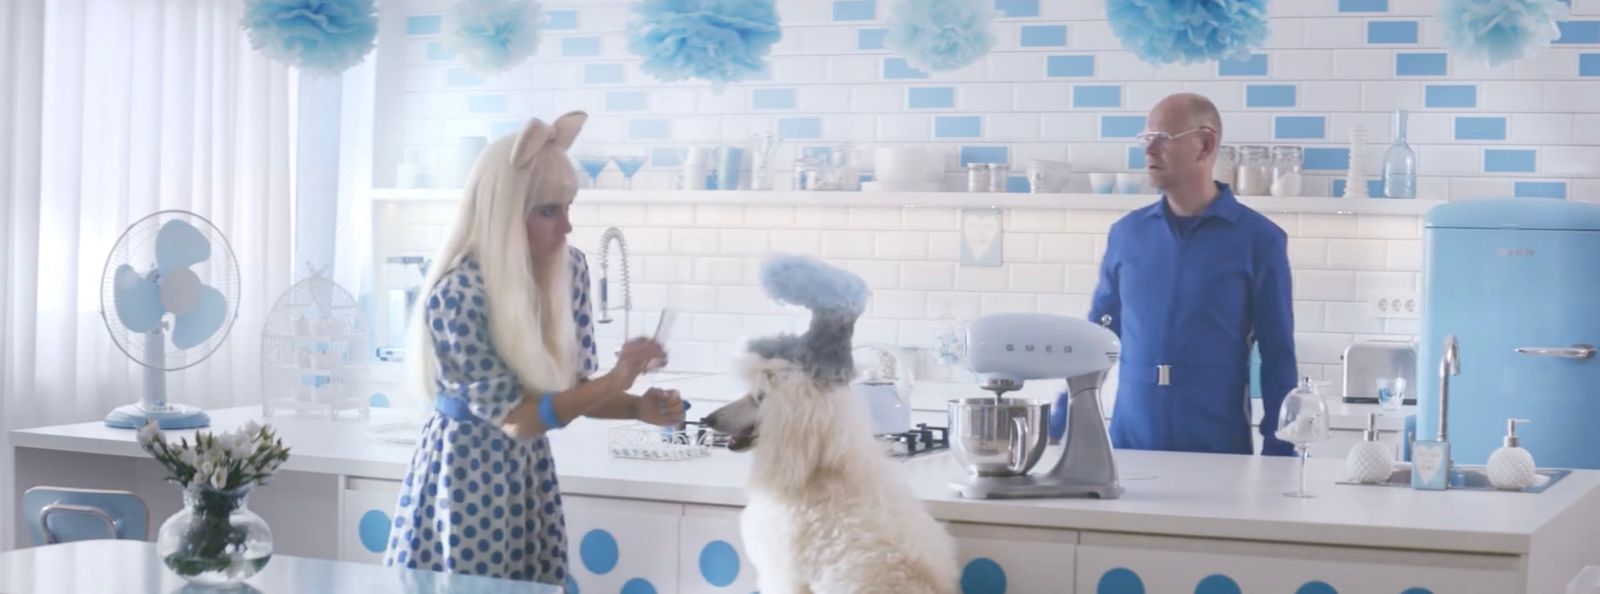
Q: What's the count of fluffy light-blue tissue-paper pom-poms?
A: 6